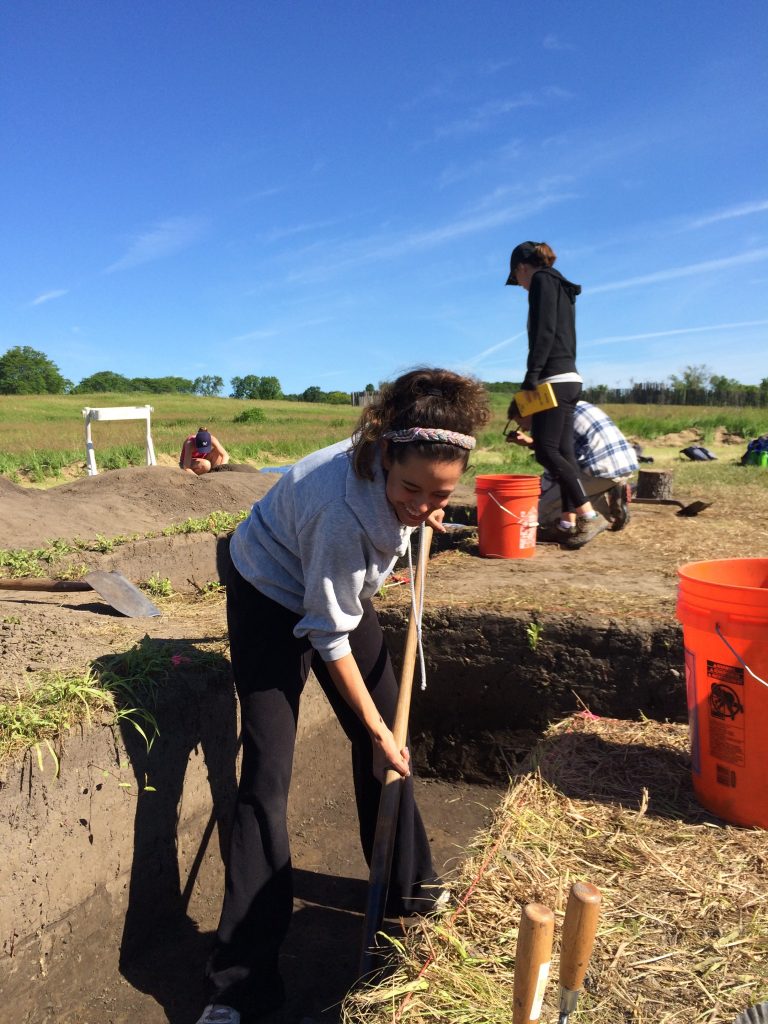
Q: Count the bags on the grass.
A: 2